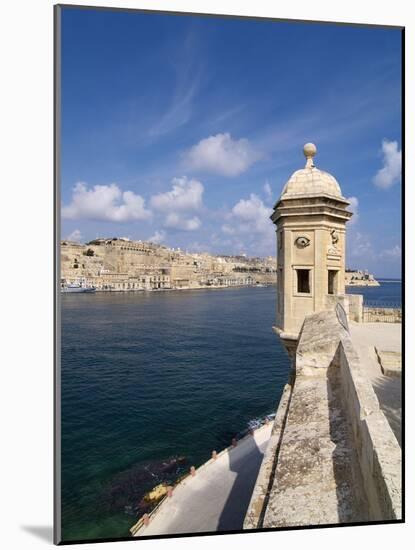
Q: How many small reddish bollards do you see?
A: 7